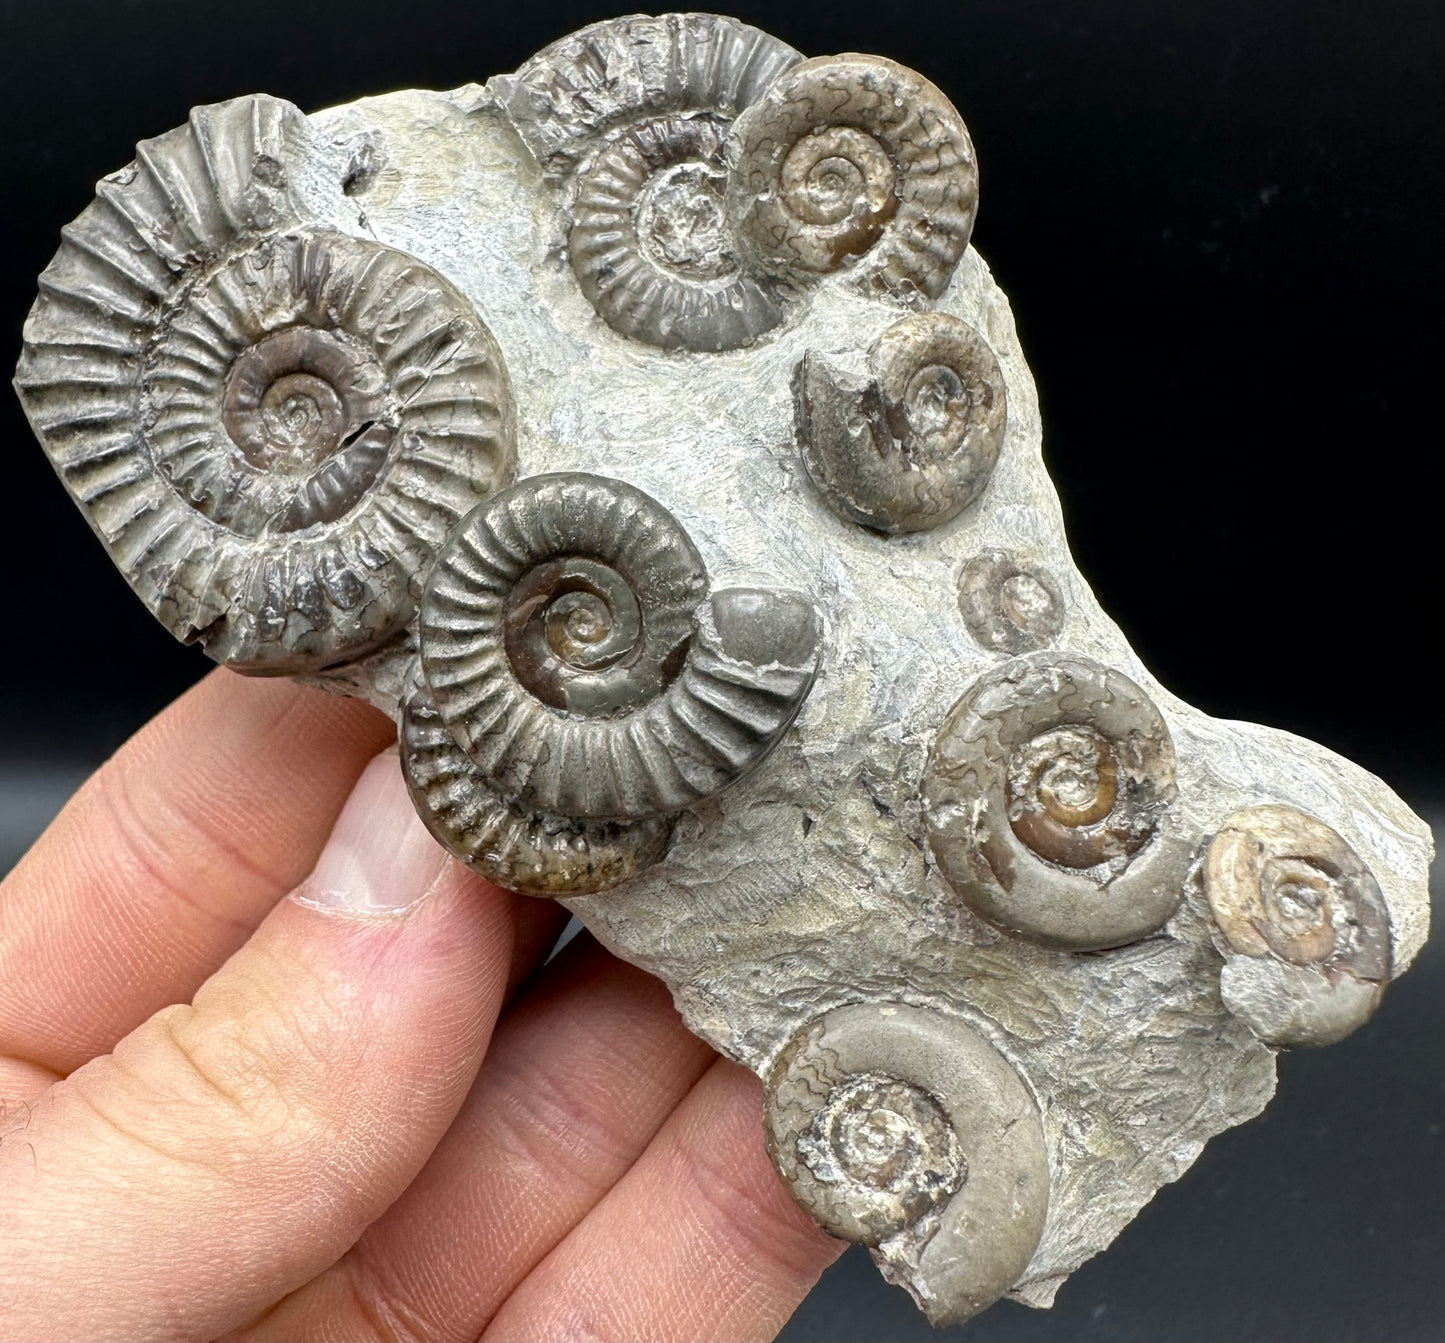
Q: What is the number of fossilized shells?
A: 10